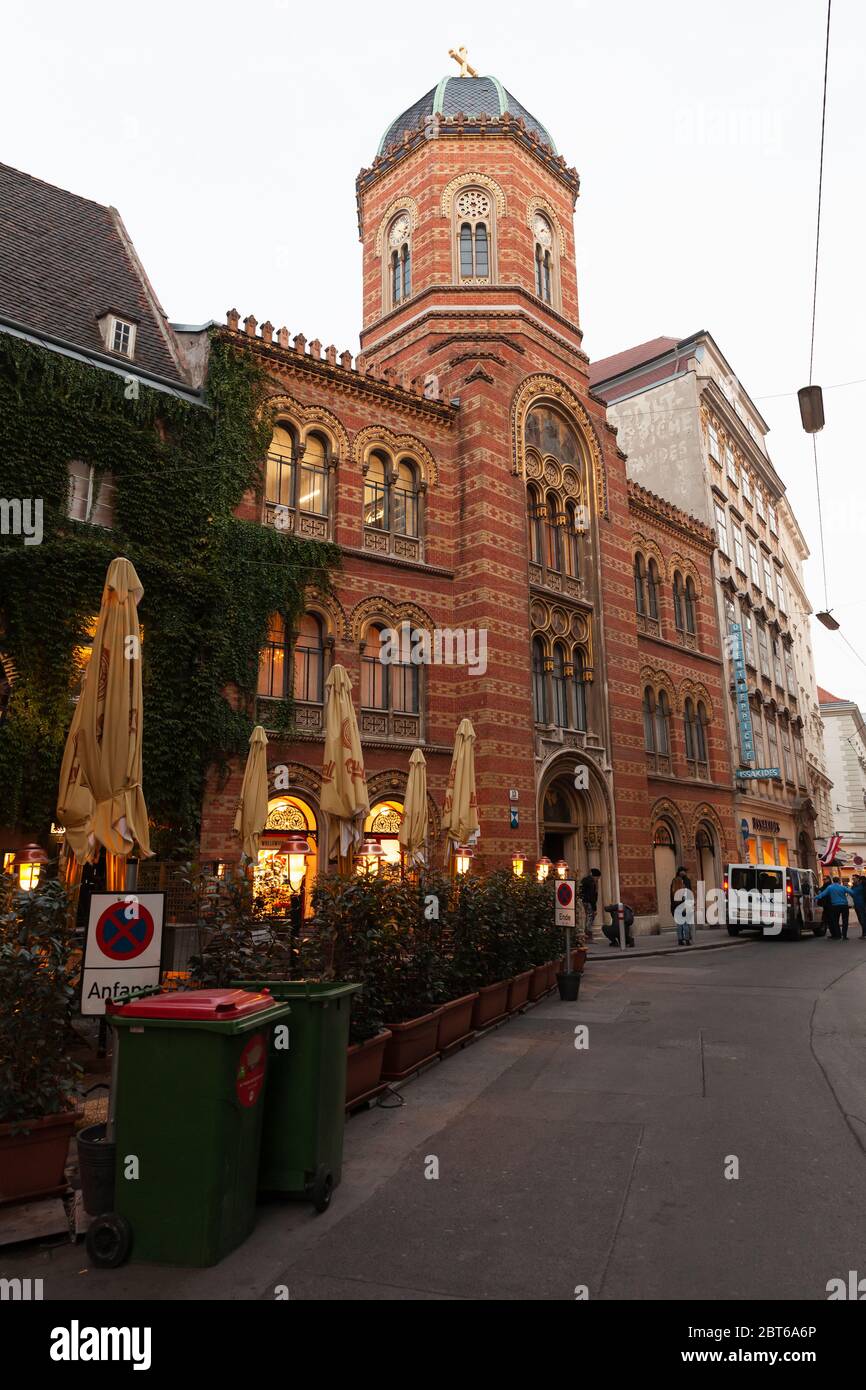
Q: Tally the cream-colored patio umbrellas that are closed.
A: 5